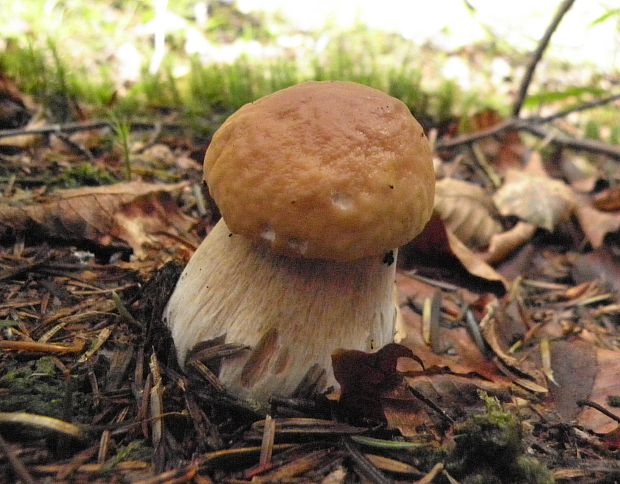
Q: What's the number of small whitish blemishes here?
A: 3